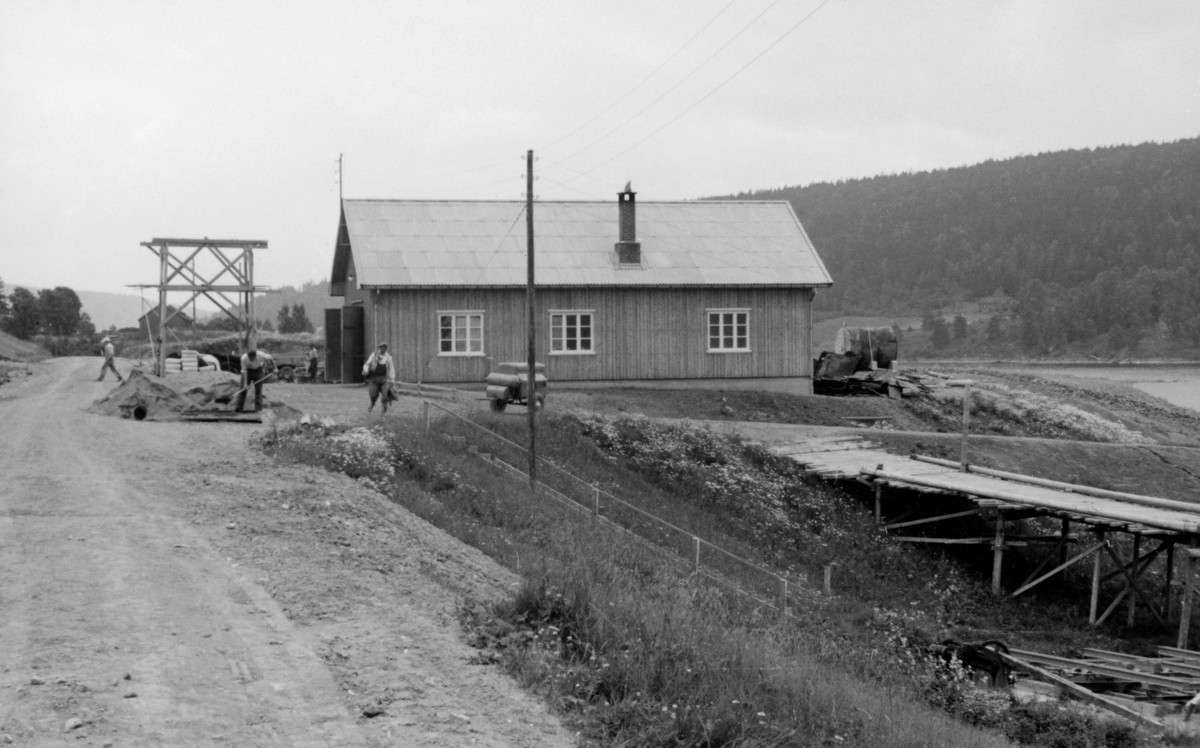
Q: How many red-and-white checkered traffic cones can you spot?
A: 0